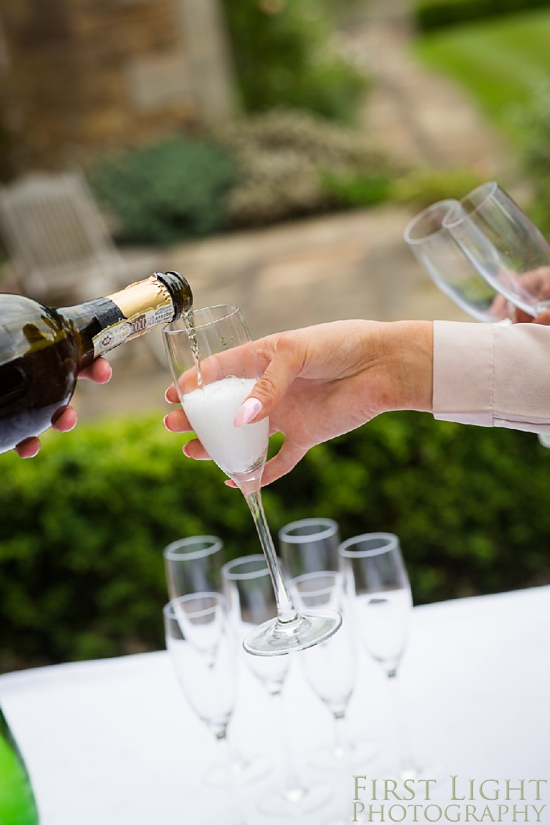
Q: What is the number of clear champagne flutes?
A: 9